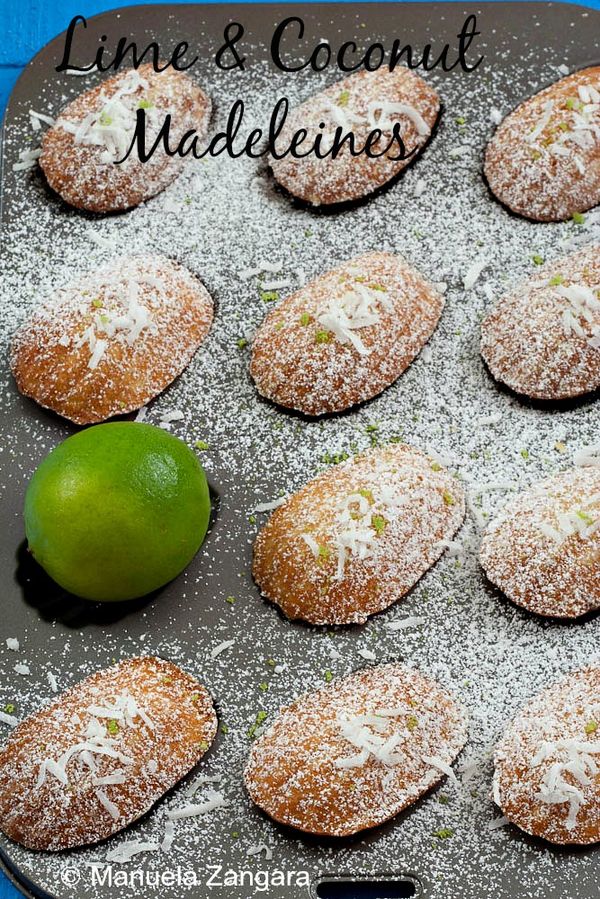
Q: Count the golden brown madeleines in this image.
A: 11